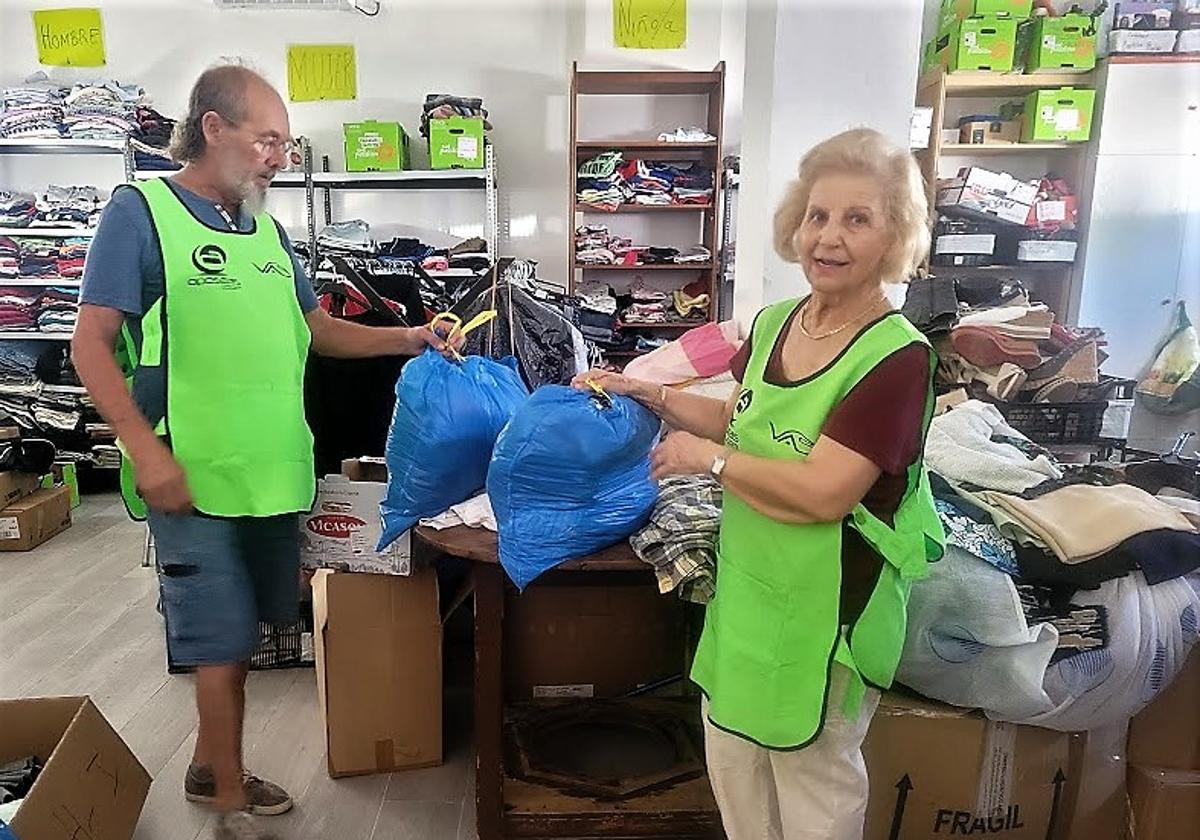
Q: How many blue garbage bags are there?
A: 2